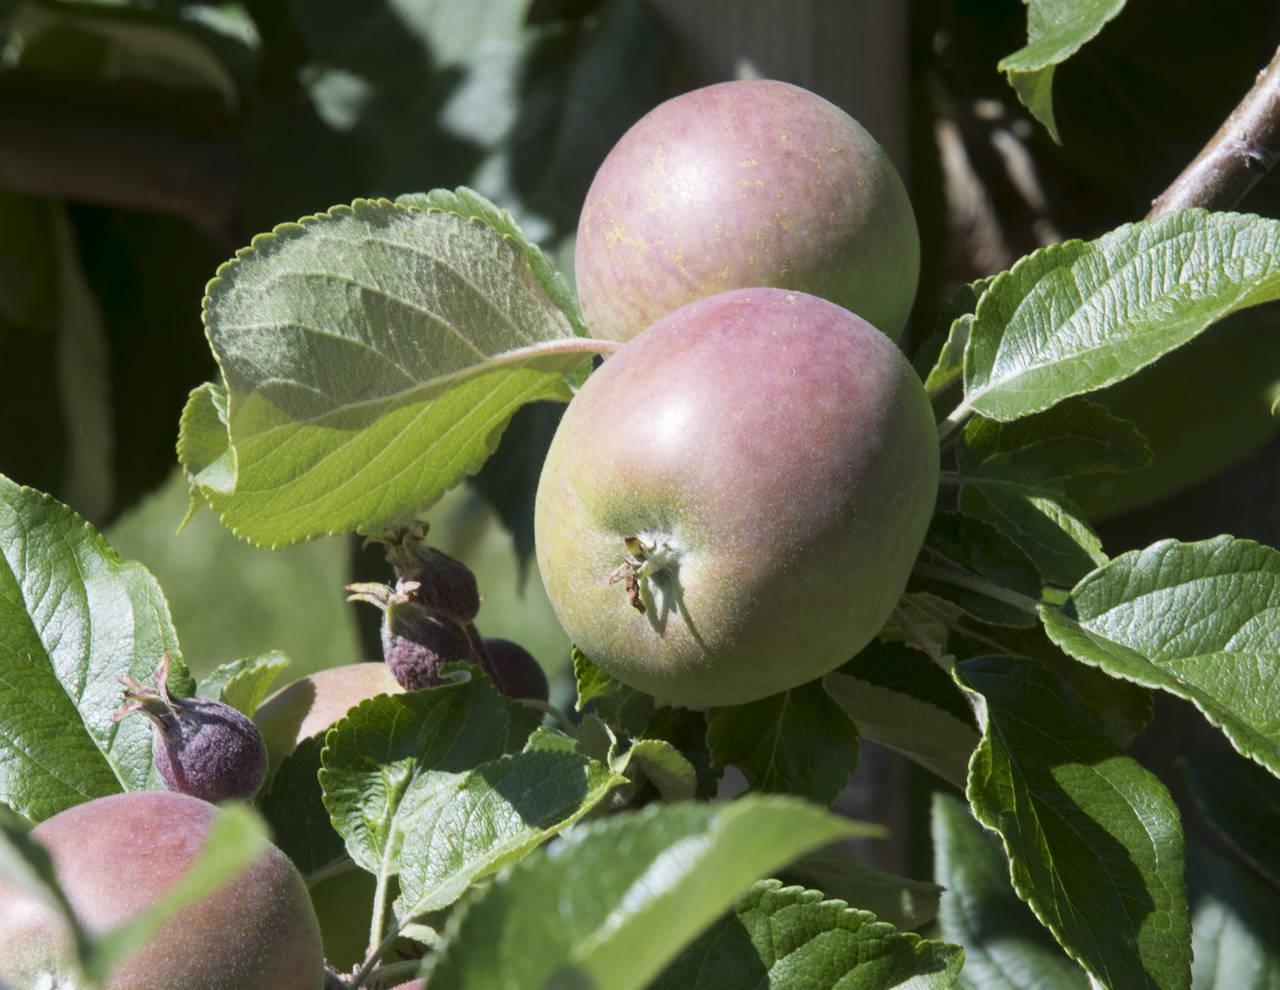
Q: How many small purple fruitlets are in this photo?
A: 4